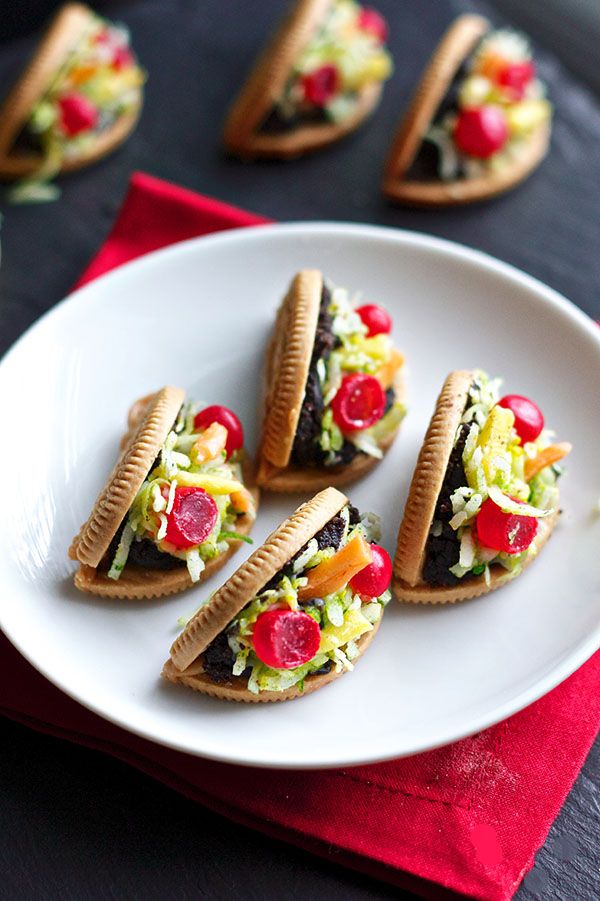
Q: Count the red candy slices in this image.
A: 14